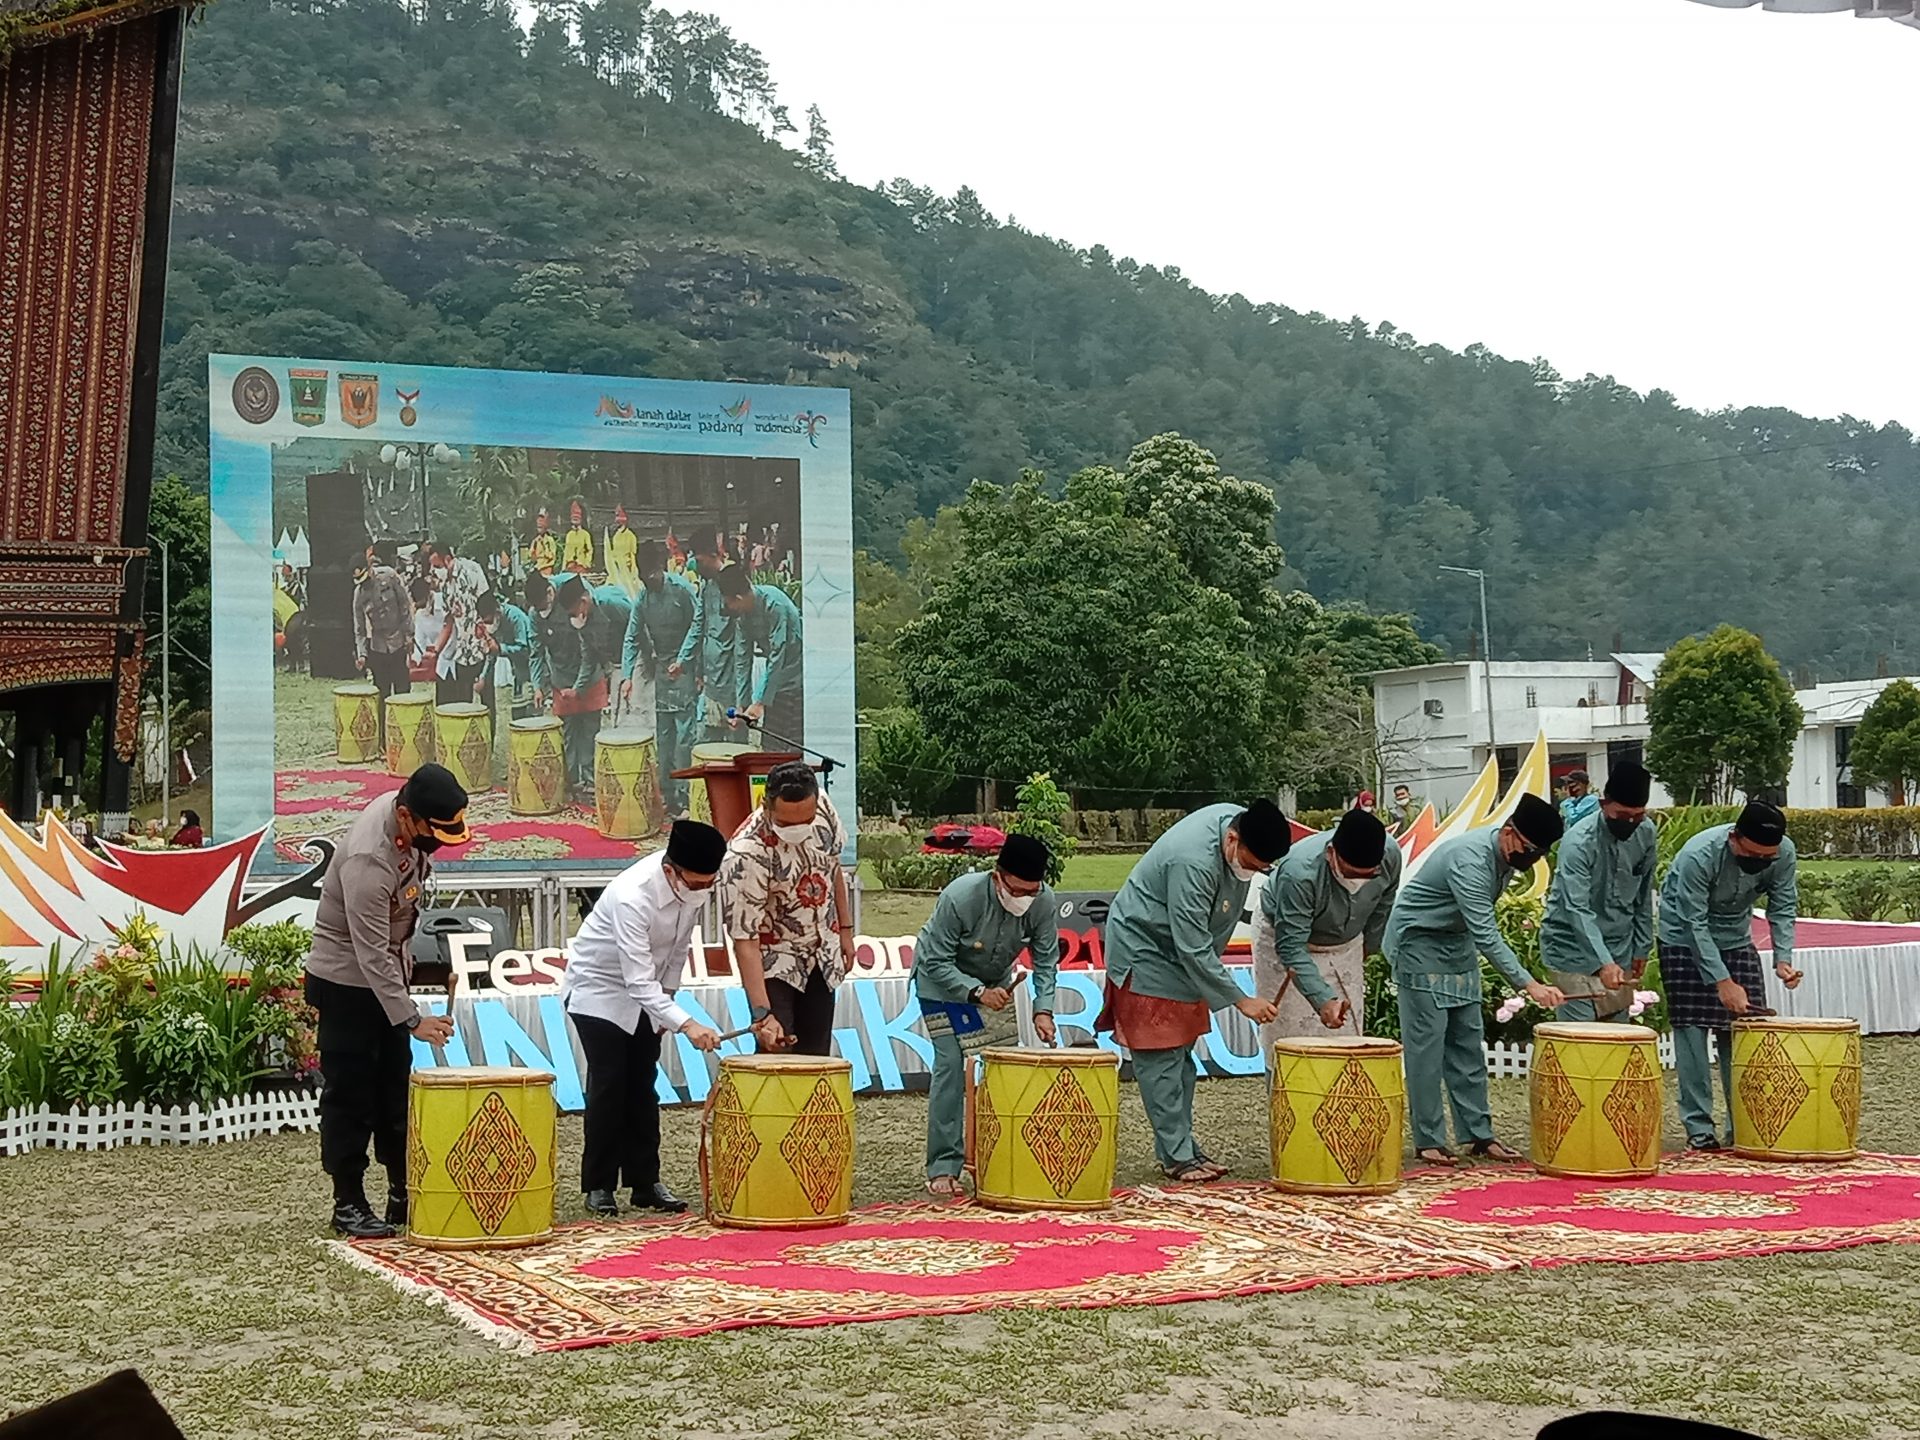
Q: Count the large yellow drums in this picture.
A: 6